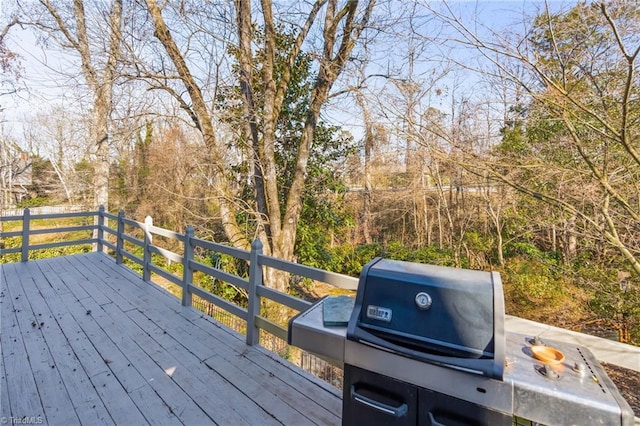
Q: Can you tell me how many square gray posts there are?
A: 6